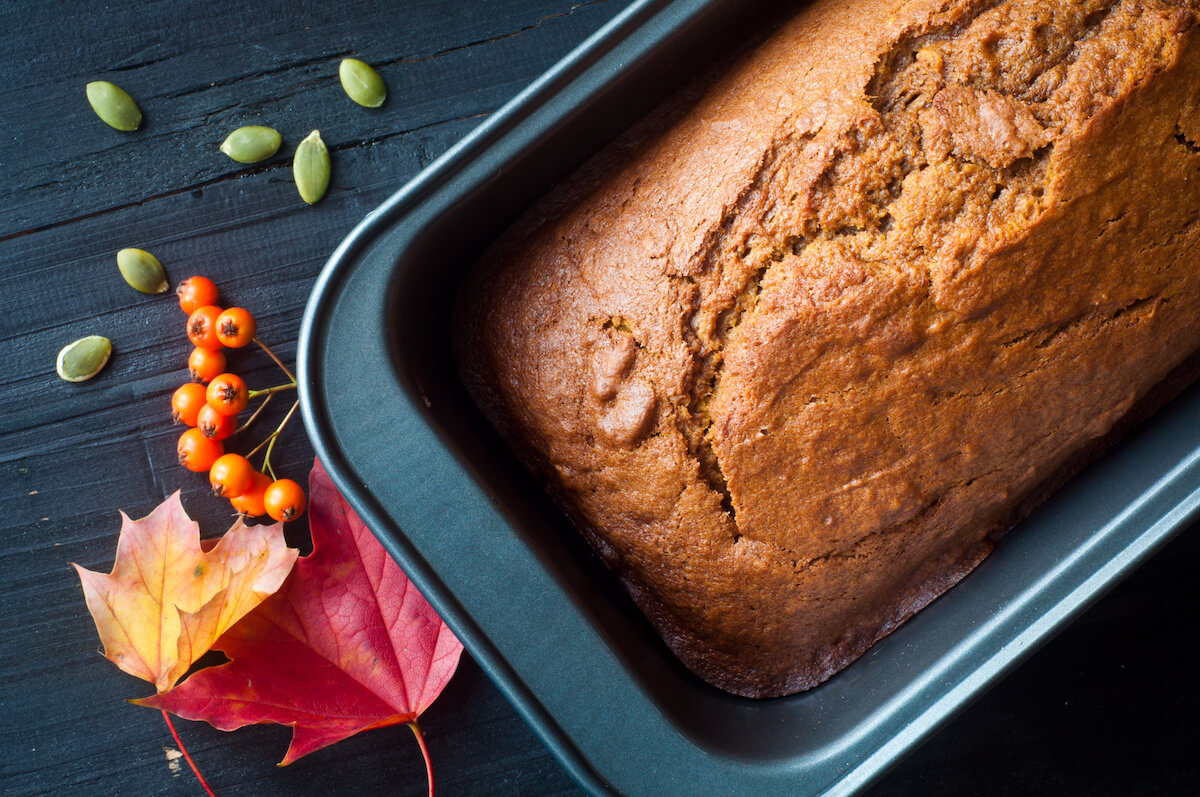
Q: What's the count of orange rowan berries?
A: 11